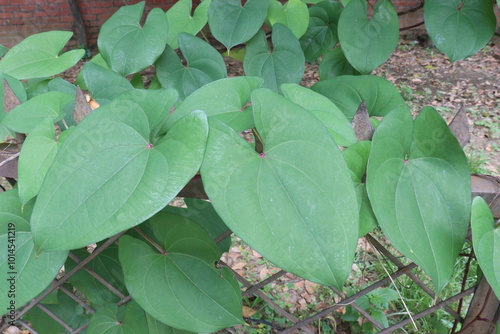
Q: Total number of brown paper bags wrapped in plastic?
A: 0